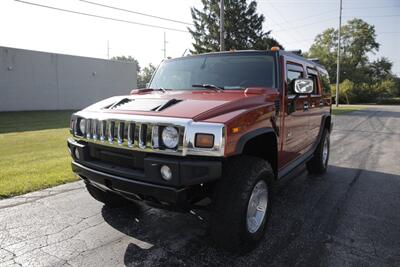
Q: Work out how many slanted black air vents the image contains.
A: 2